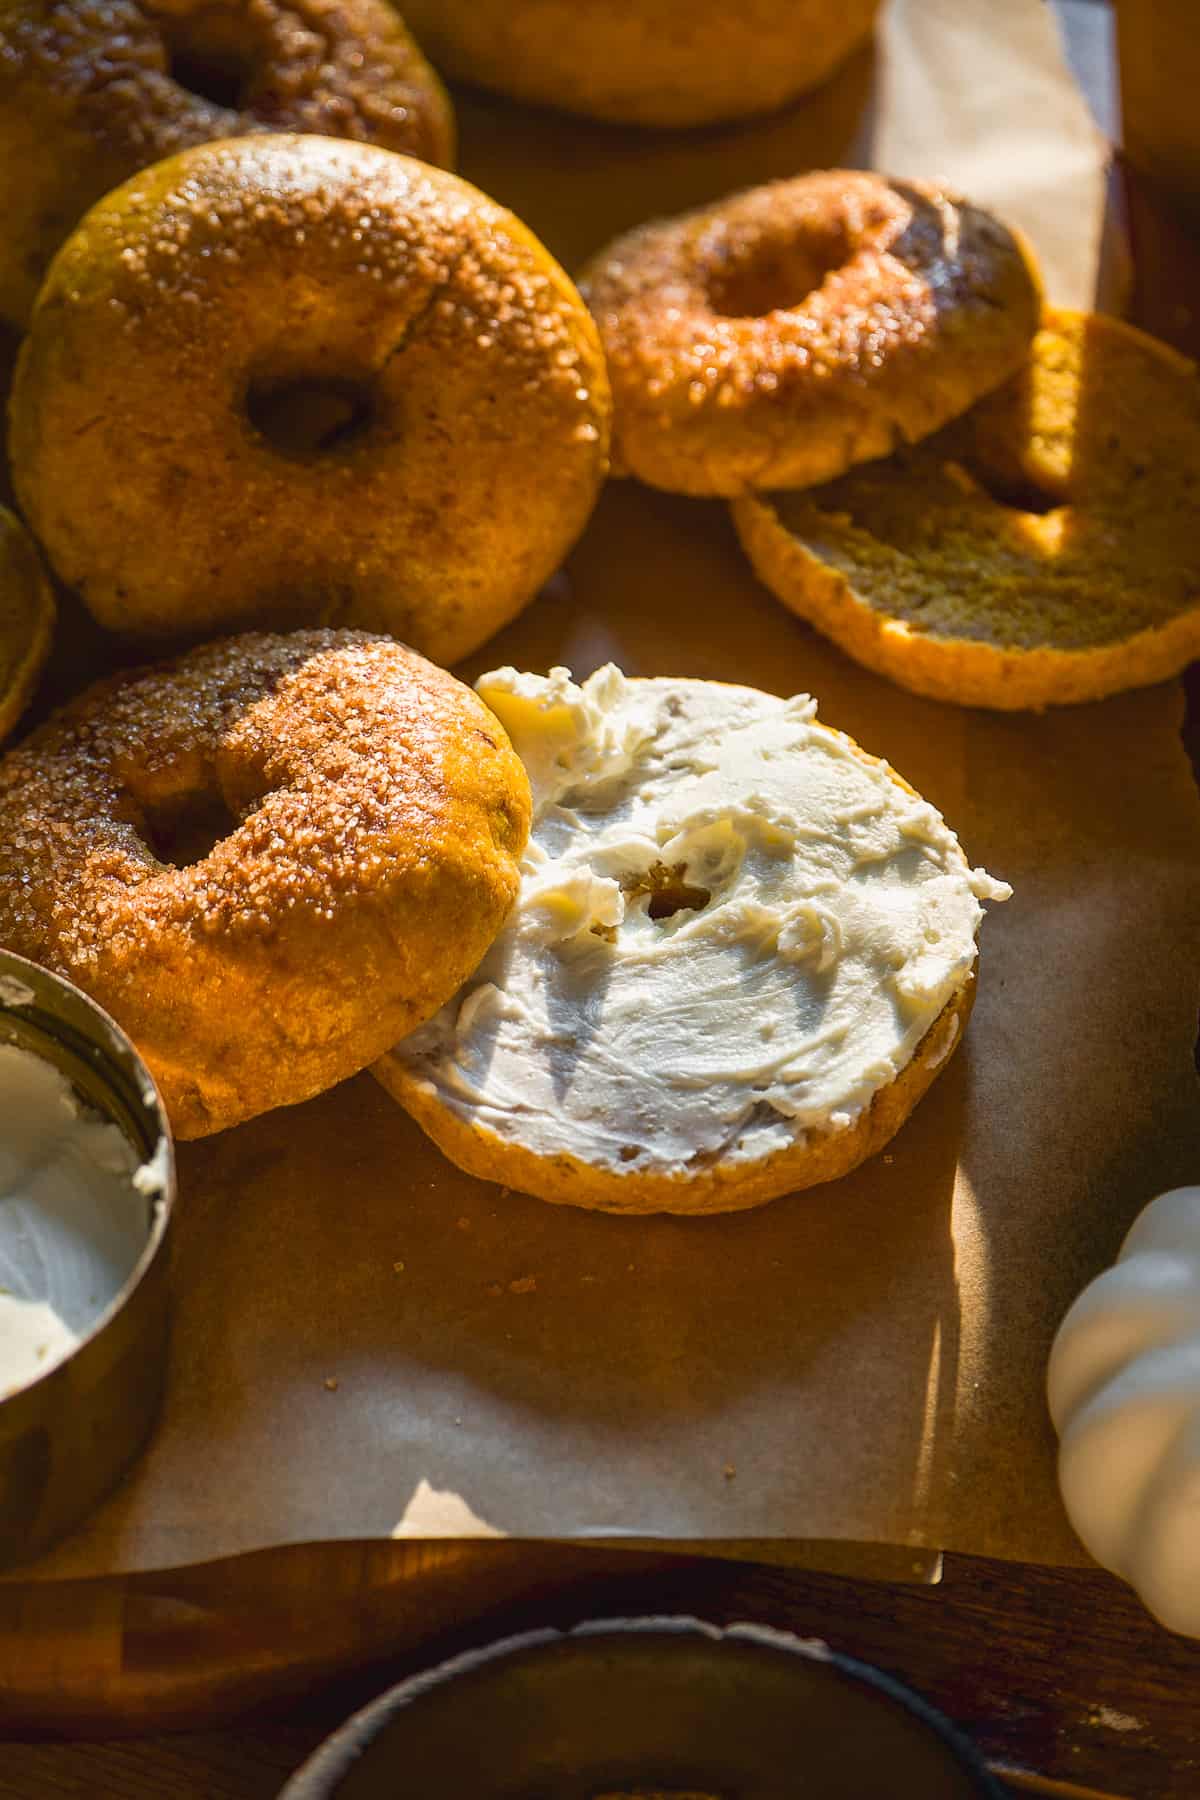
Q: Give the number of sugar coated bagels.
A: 4